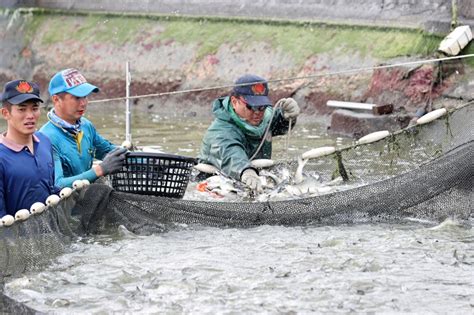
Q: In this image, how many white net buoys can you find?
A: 12